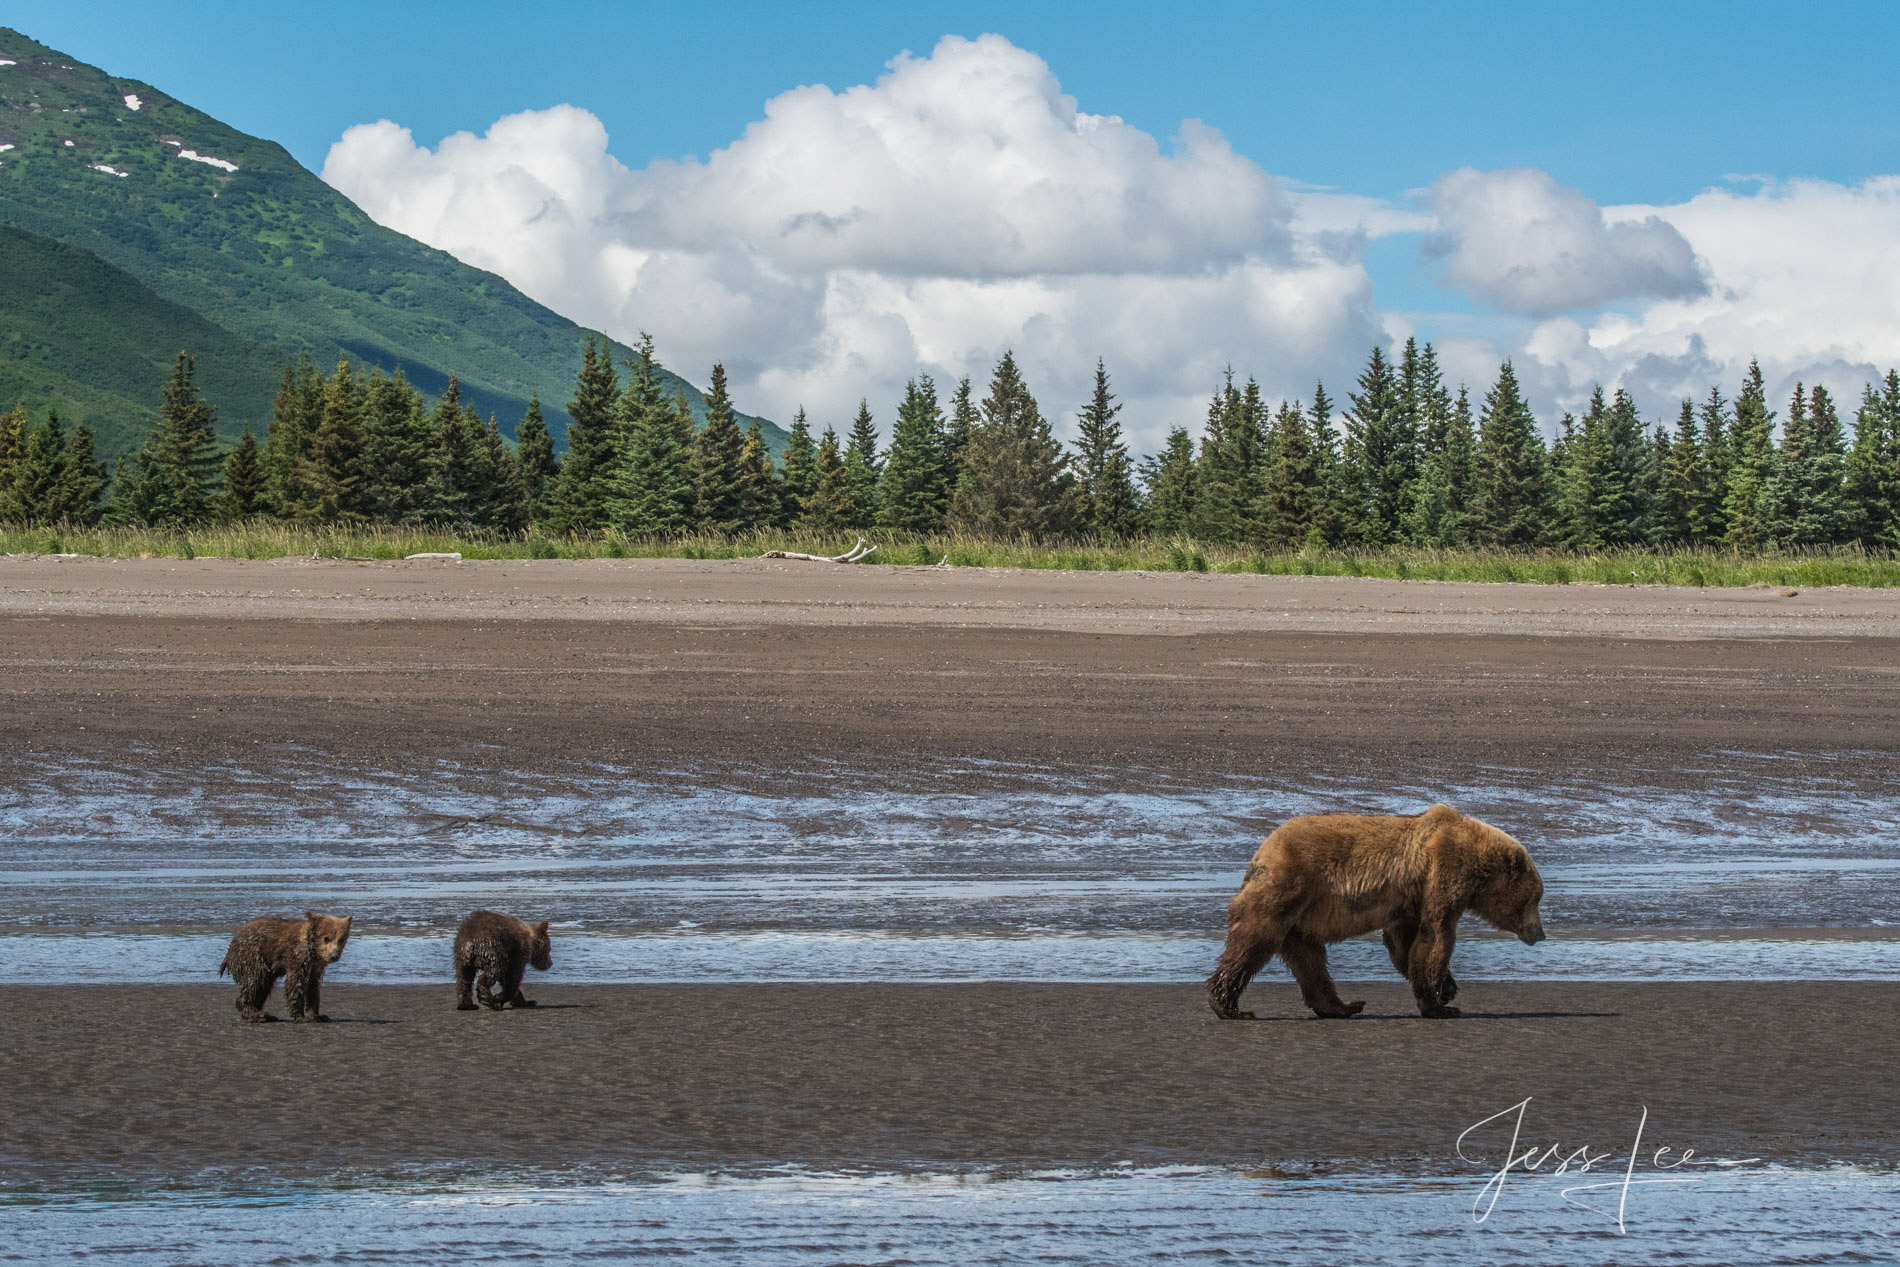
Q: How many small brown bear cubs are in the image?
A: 2